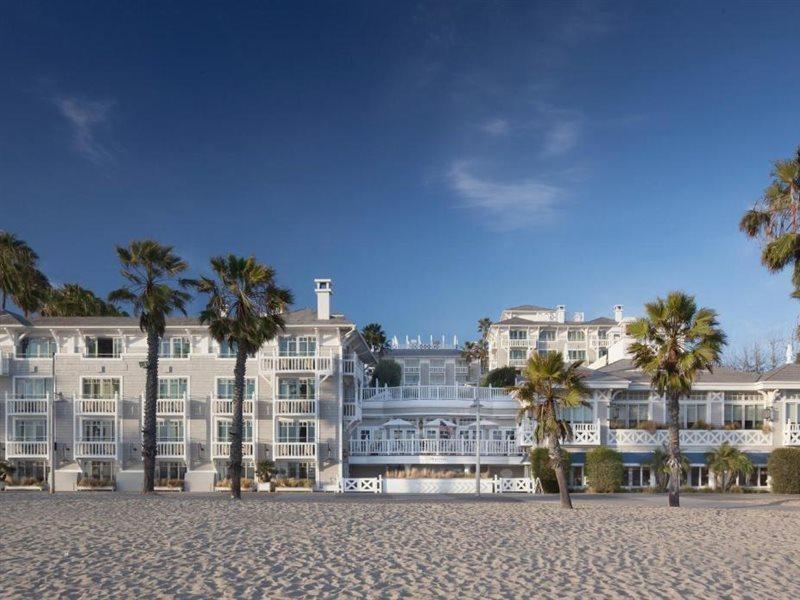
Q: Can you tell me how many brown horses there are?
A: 0